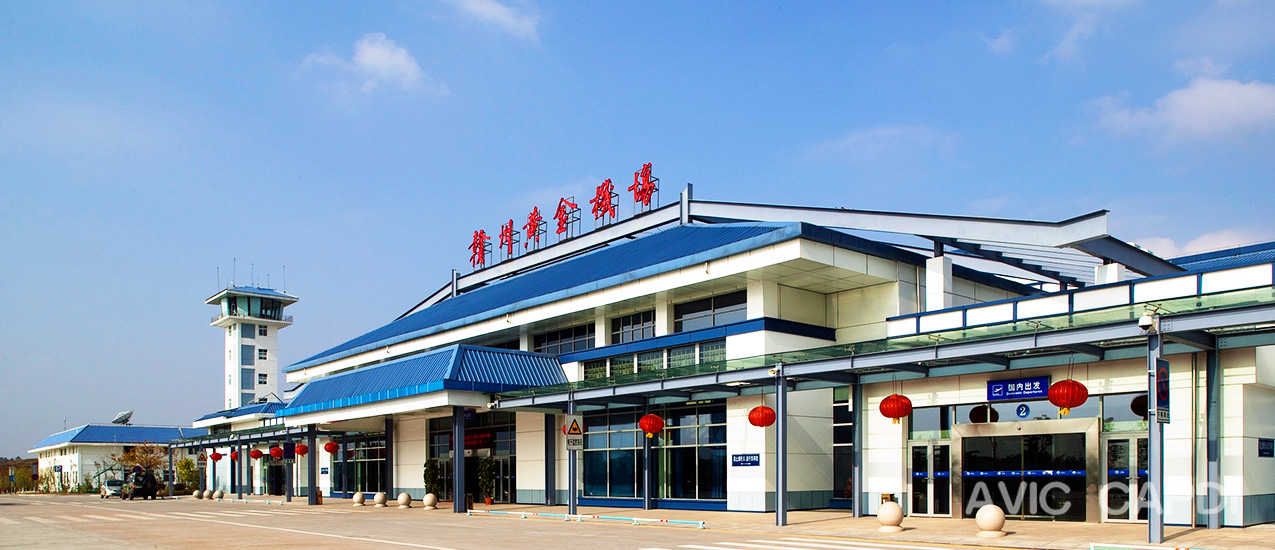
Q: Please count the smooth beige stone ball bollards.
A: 9